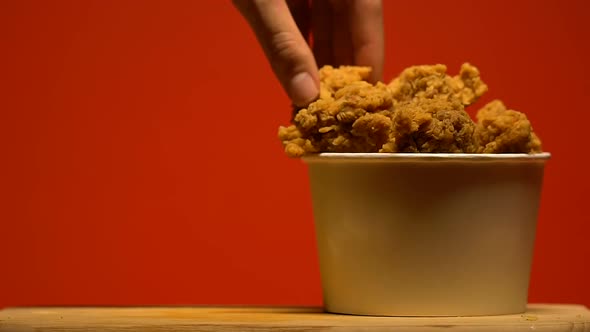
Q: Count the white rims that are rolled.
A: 1